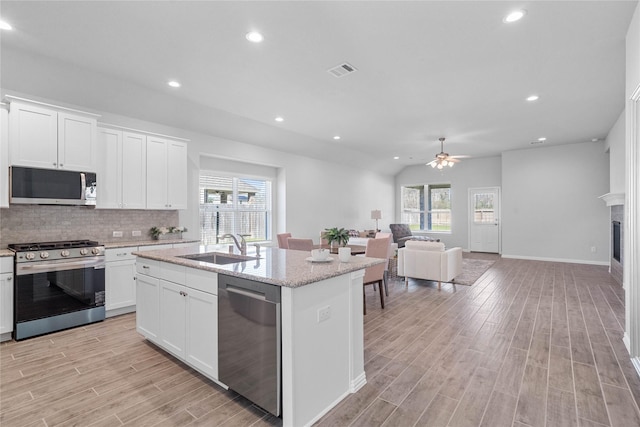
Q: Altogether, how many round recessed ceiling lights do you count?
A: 9